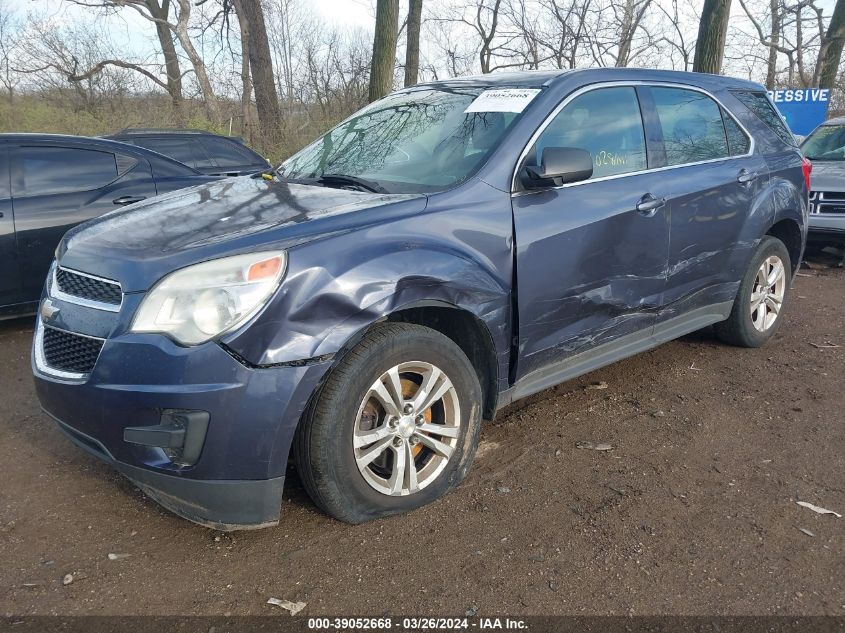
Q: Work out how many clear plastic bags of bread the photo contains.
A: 0